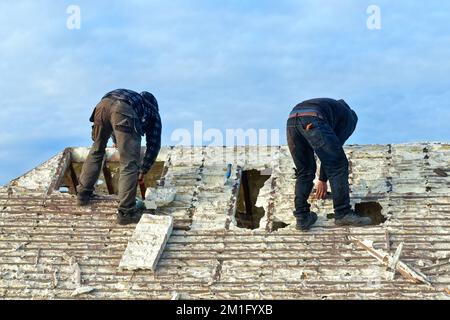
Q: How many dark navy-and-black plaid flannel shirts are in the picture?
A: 1